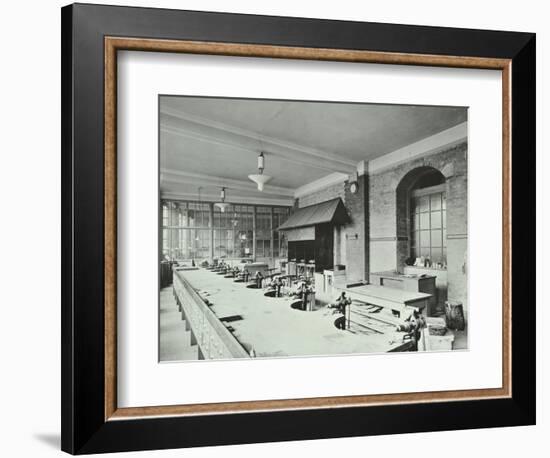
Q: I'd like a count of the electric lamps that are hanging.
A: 2